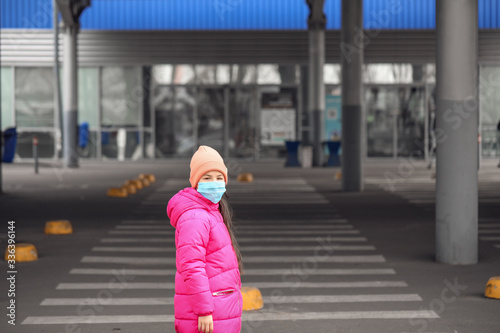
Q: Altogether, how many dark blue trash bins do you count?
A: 3